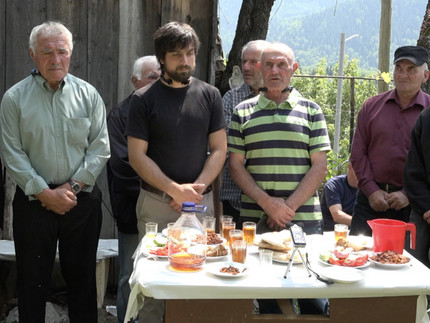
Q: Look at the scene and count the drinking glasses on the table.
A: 10